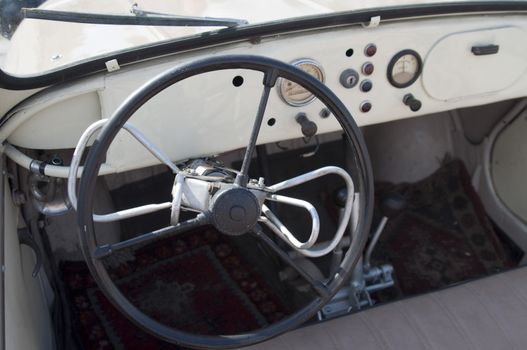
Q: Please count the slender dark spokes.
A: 3